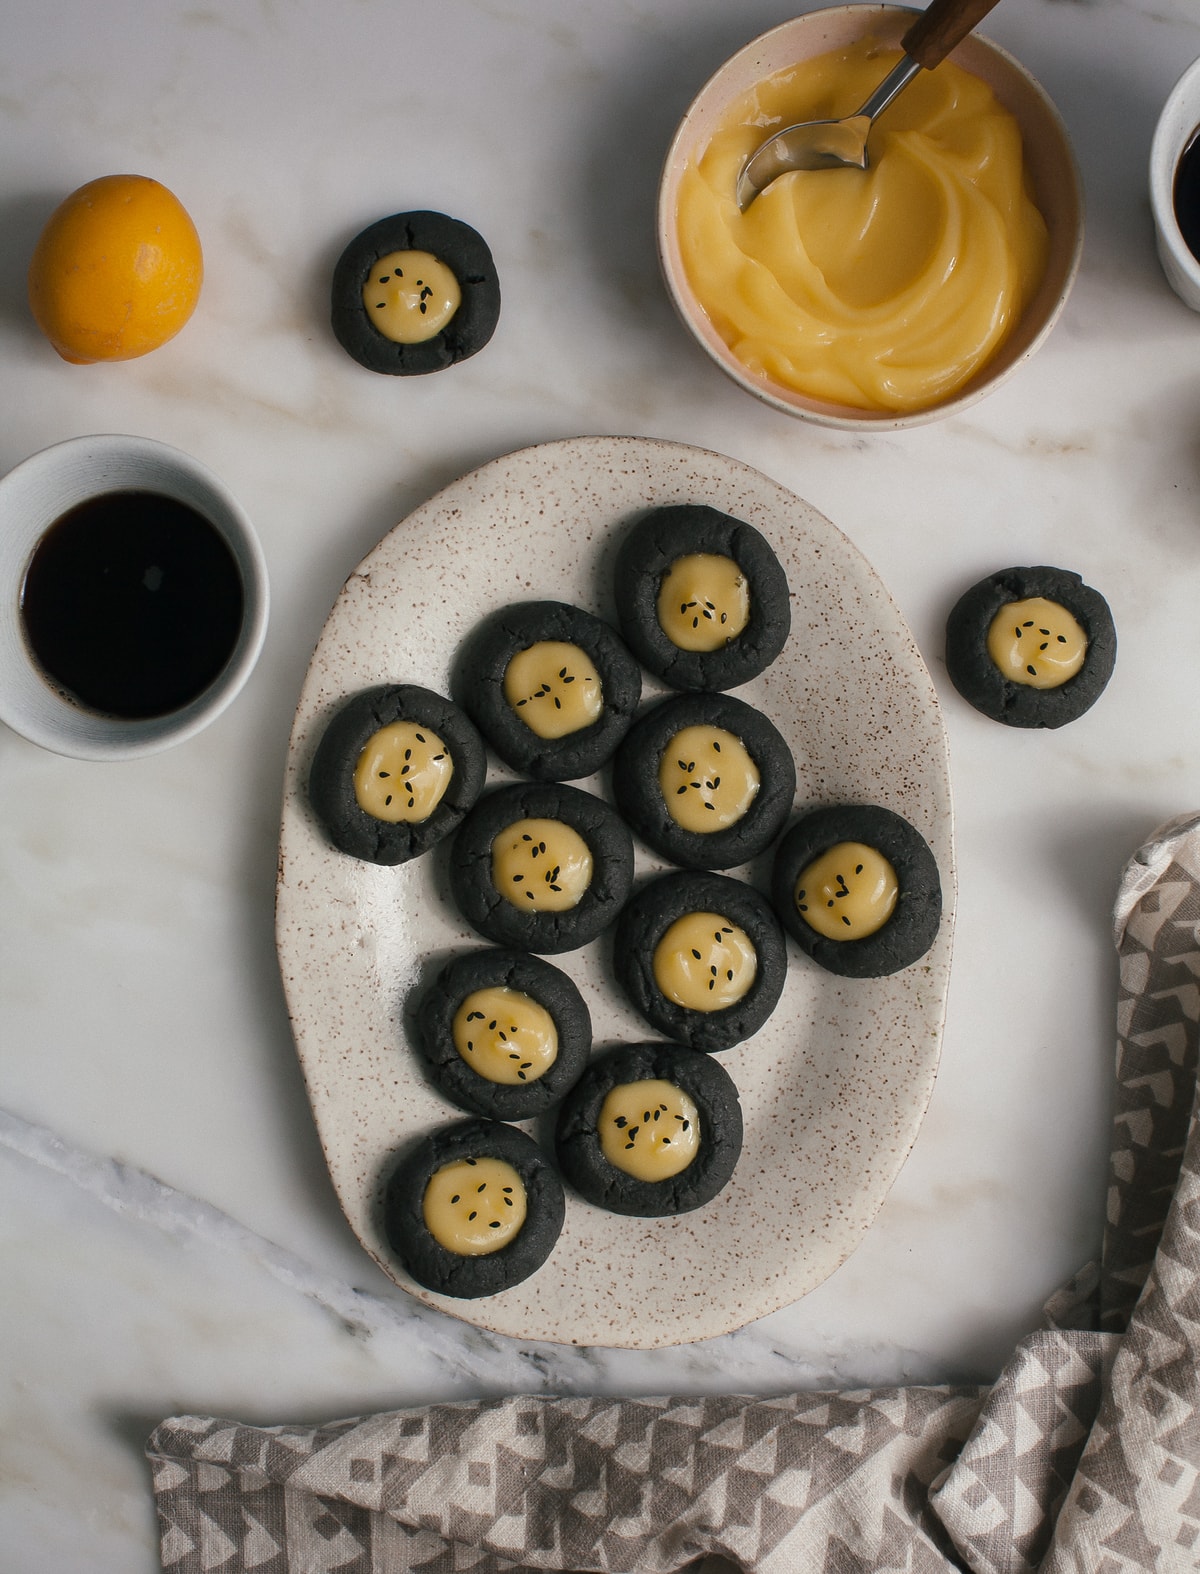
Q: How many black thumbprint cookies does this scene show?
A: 12